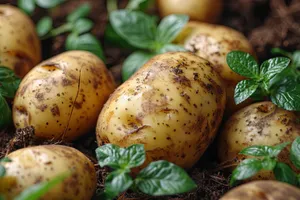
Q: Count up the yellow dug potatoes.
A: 8